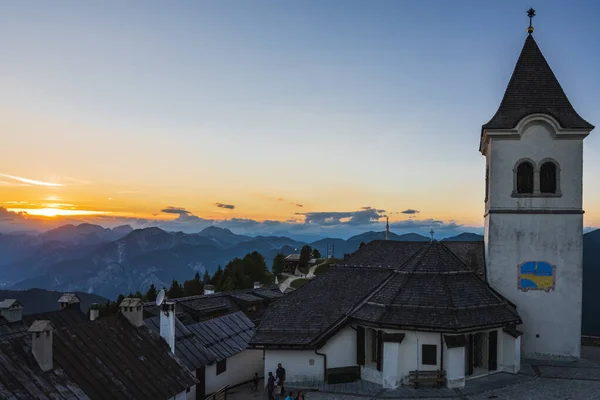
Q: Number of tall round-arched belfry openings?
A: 2